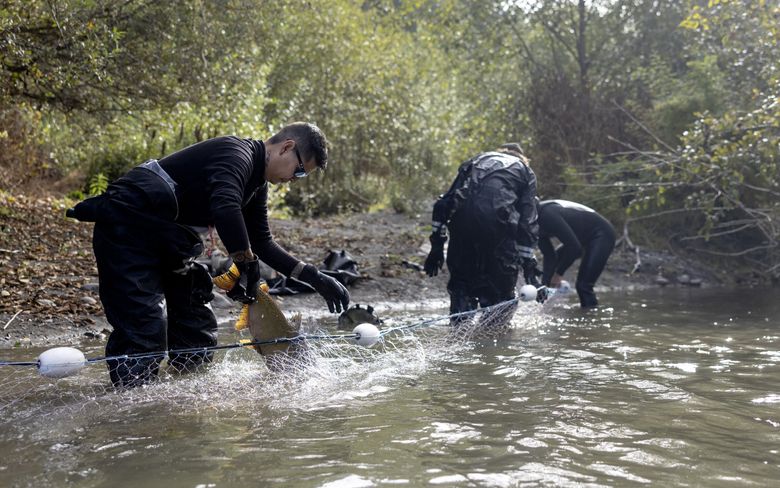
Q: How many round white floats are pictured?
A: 4